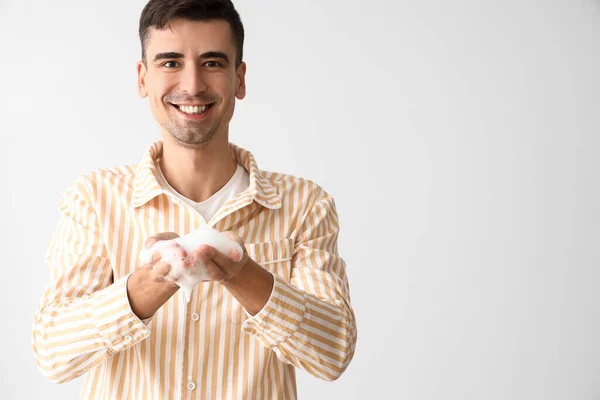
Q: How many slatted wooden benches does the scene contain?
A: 0